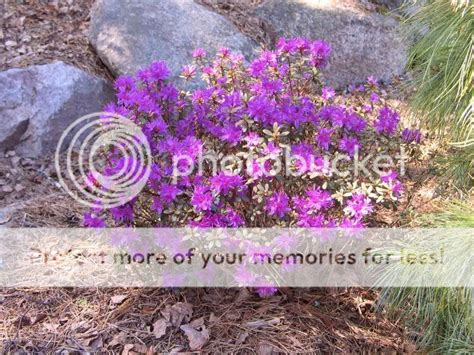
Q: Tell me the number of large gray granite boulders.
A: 3